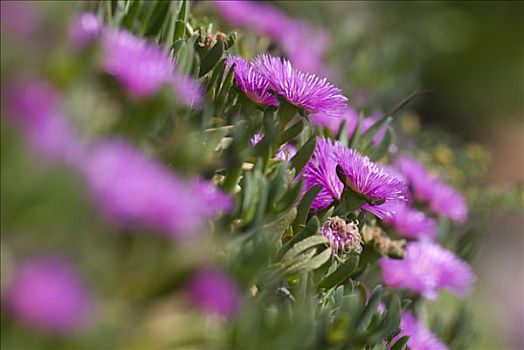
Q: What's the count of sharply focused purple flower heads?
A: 4